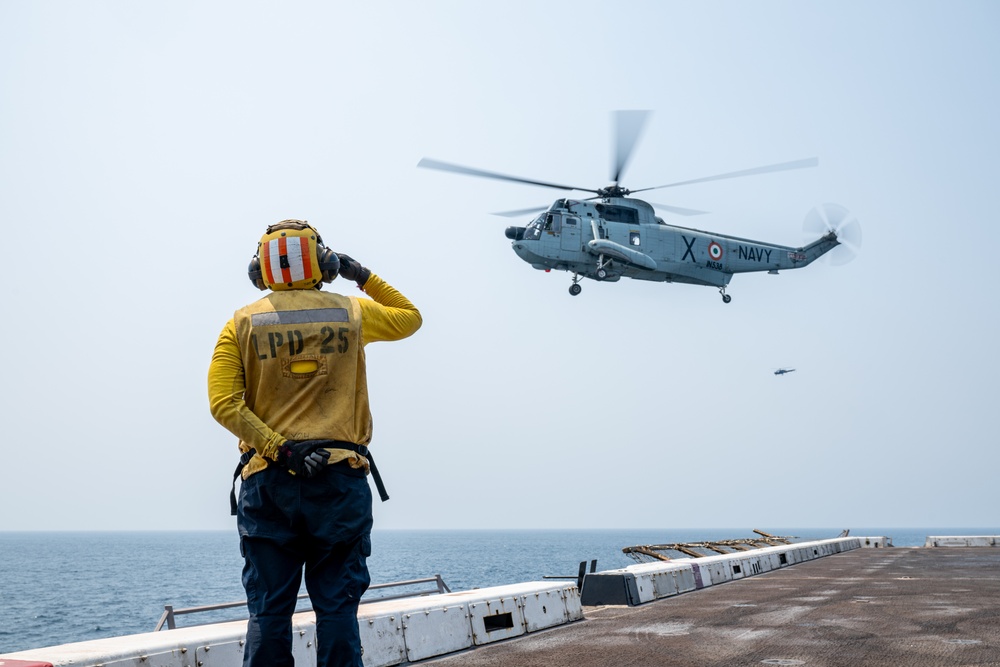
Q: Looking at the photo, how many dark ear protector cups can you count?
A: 2